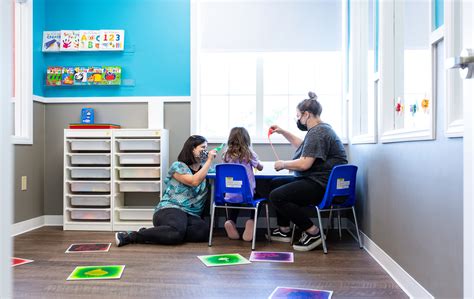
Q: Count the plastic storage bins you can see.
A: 11